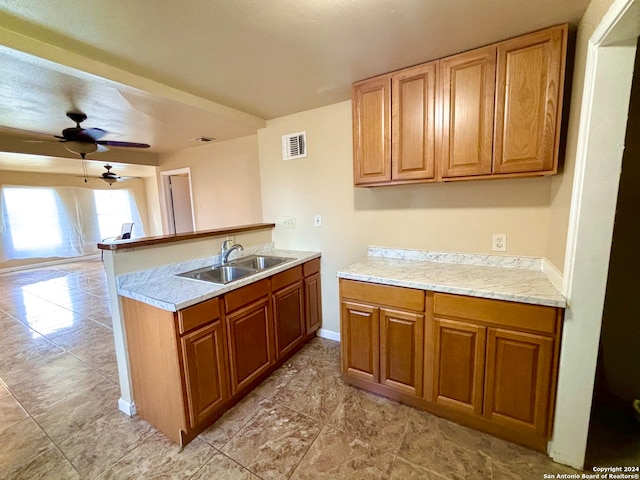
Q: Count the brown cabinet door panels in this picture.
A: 12